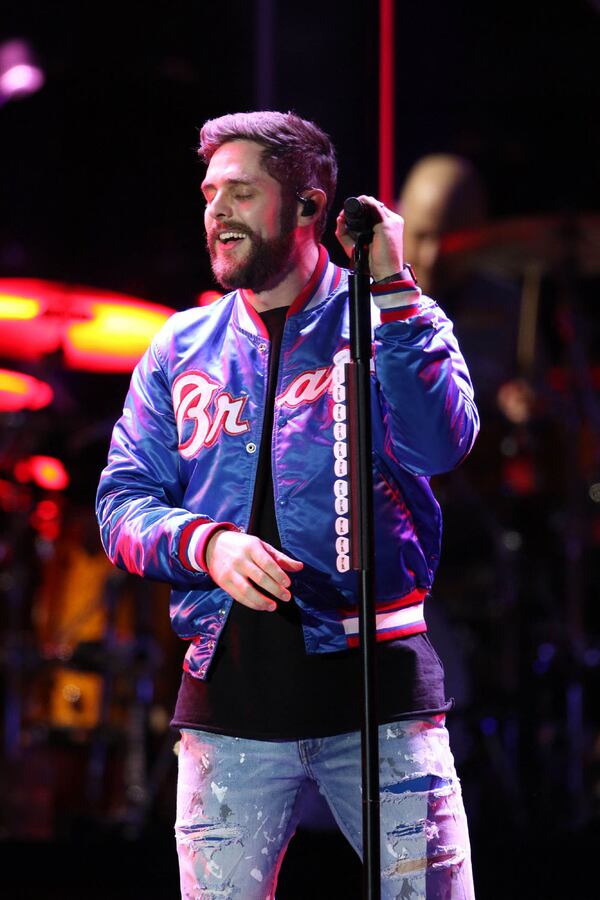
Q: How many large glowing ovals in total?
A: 3